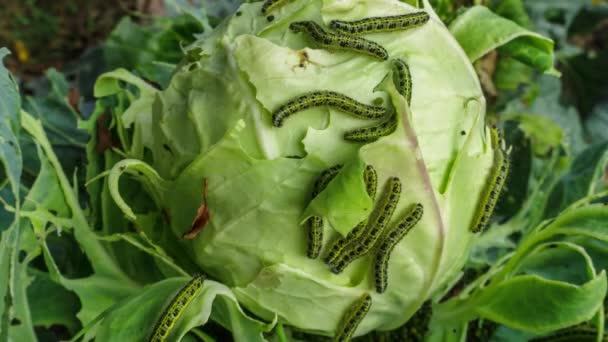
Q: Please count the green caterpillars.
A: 13